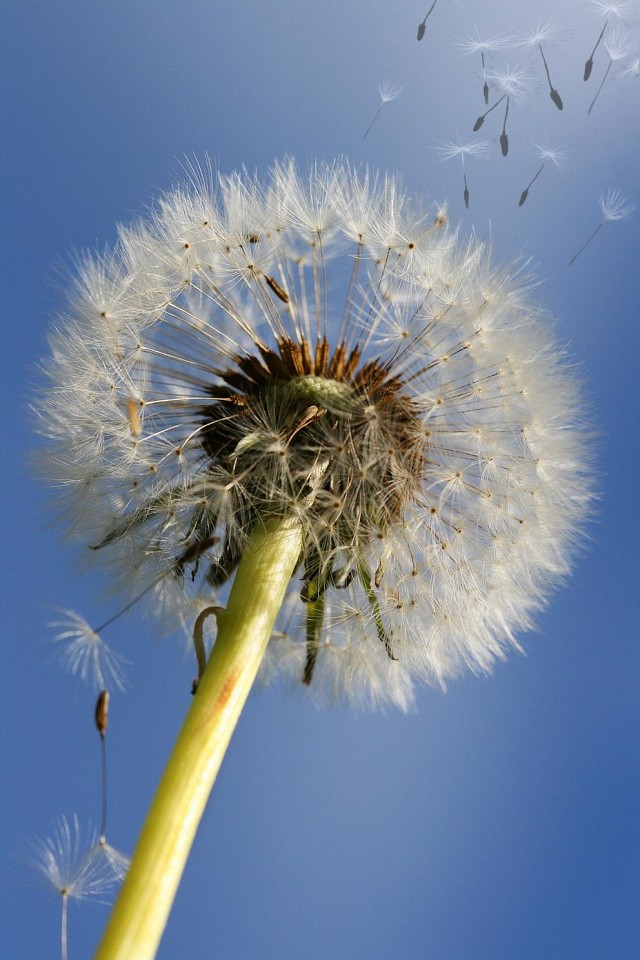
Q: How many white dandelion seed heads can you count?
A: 1